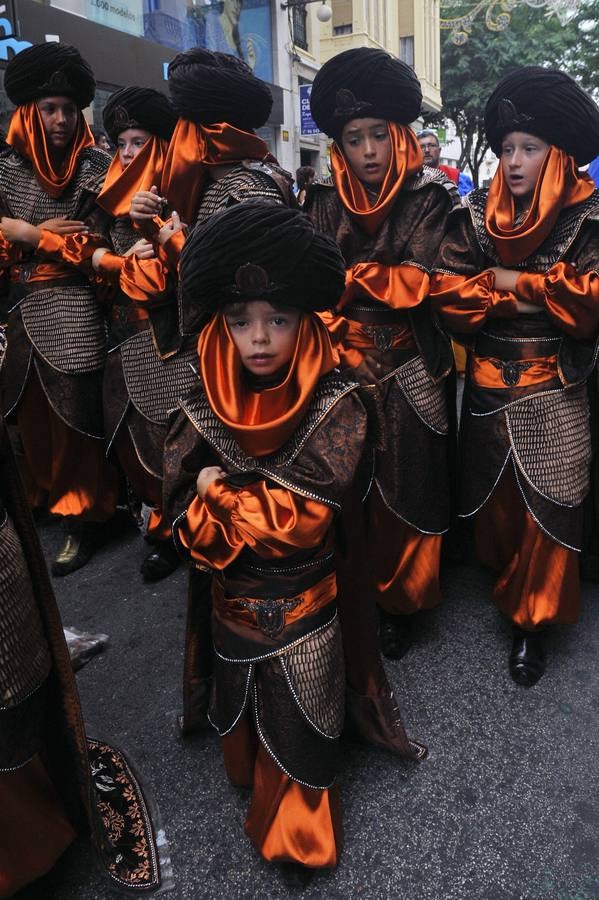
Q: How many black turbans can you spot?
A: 6